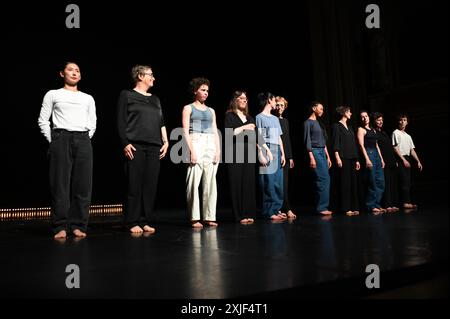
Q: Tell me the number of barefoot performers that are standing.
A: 11